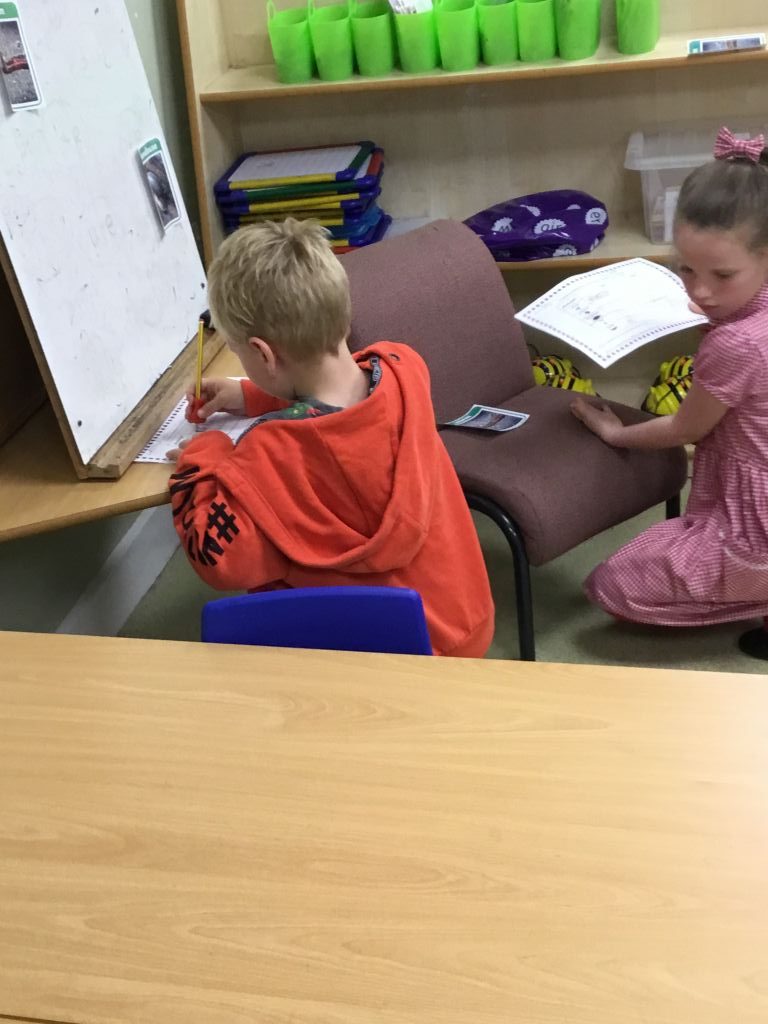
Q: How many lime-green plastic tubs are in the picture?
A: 9